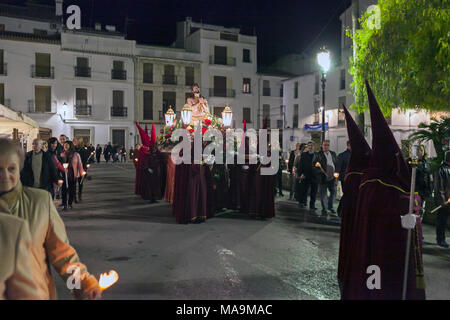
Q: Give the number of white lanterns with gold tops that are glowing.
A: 3